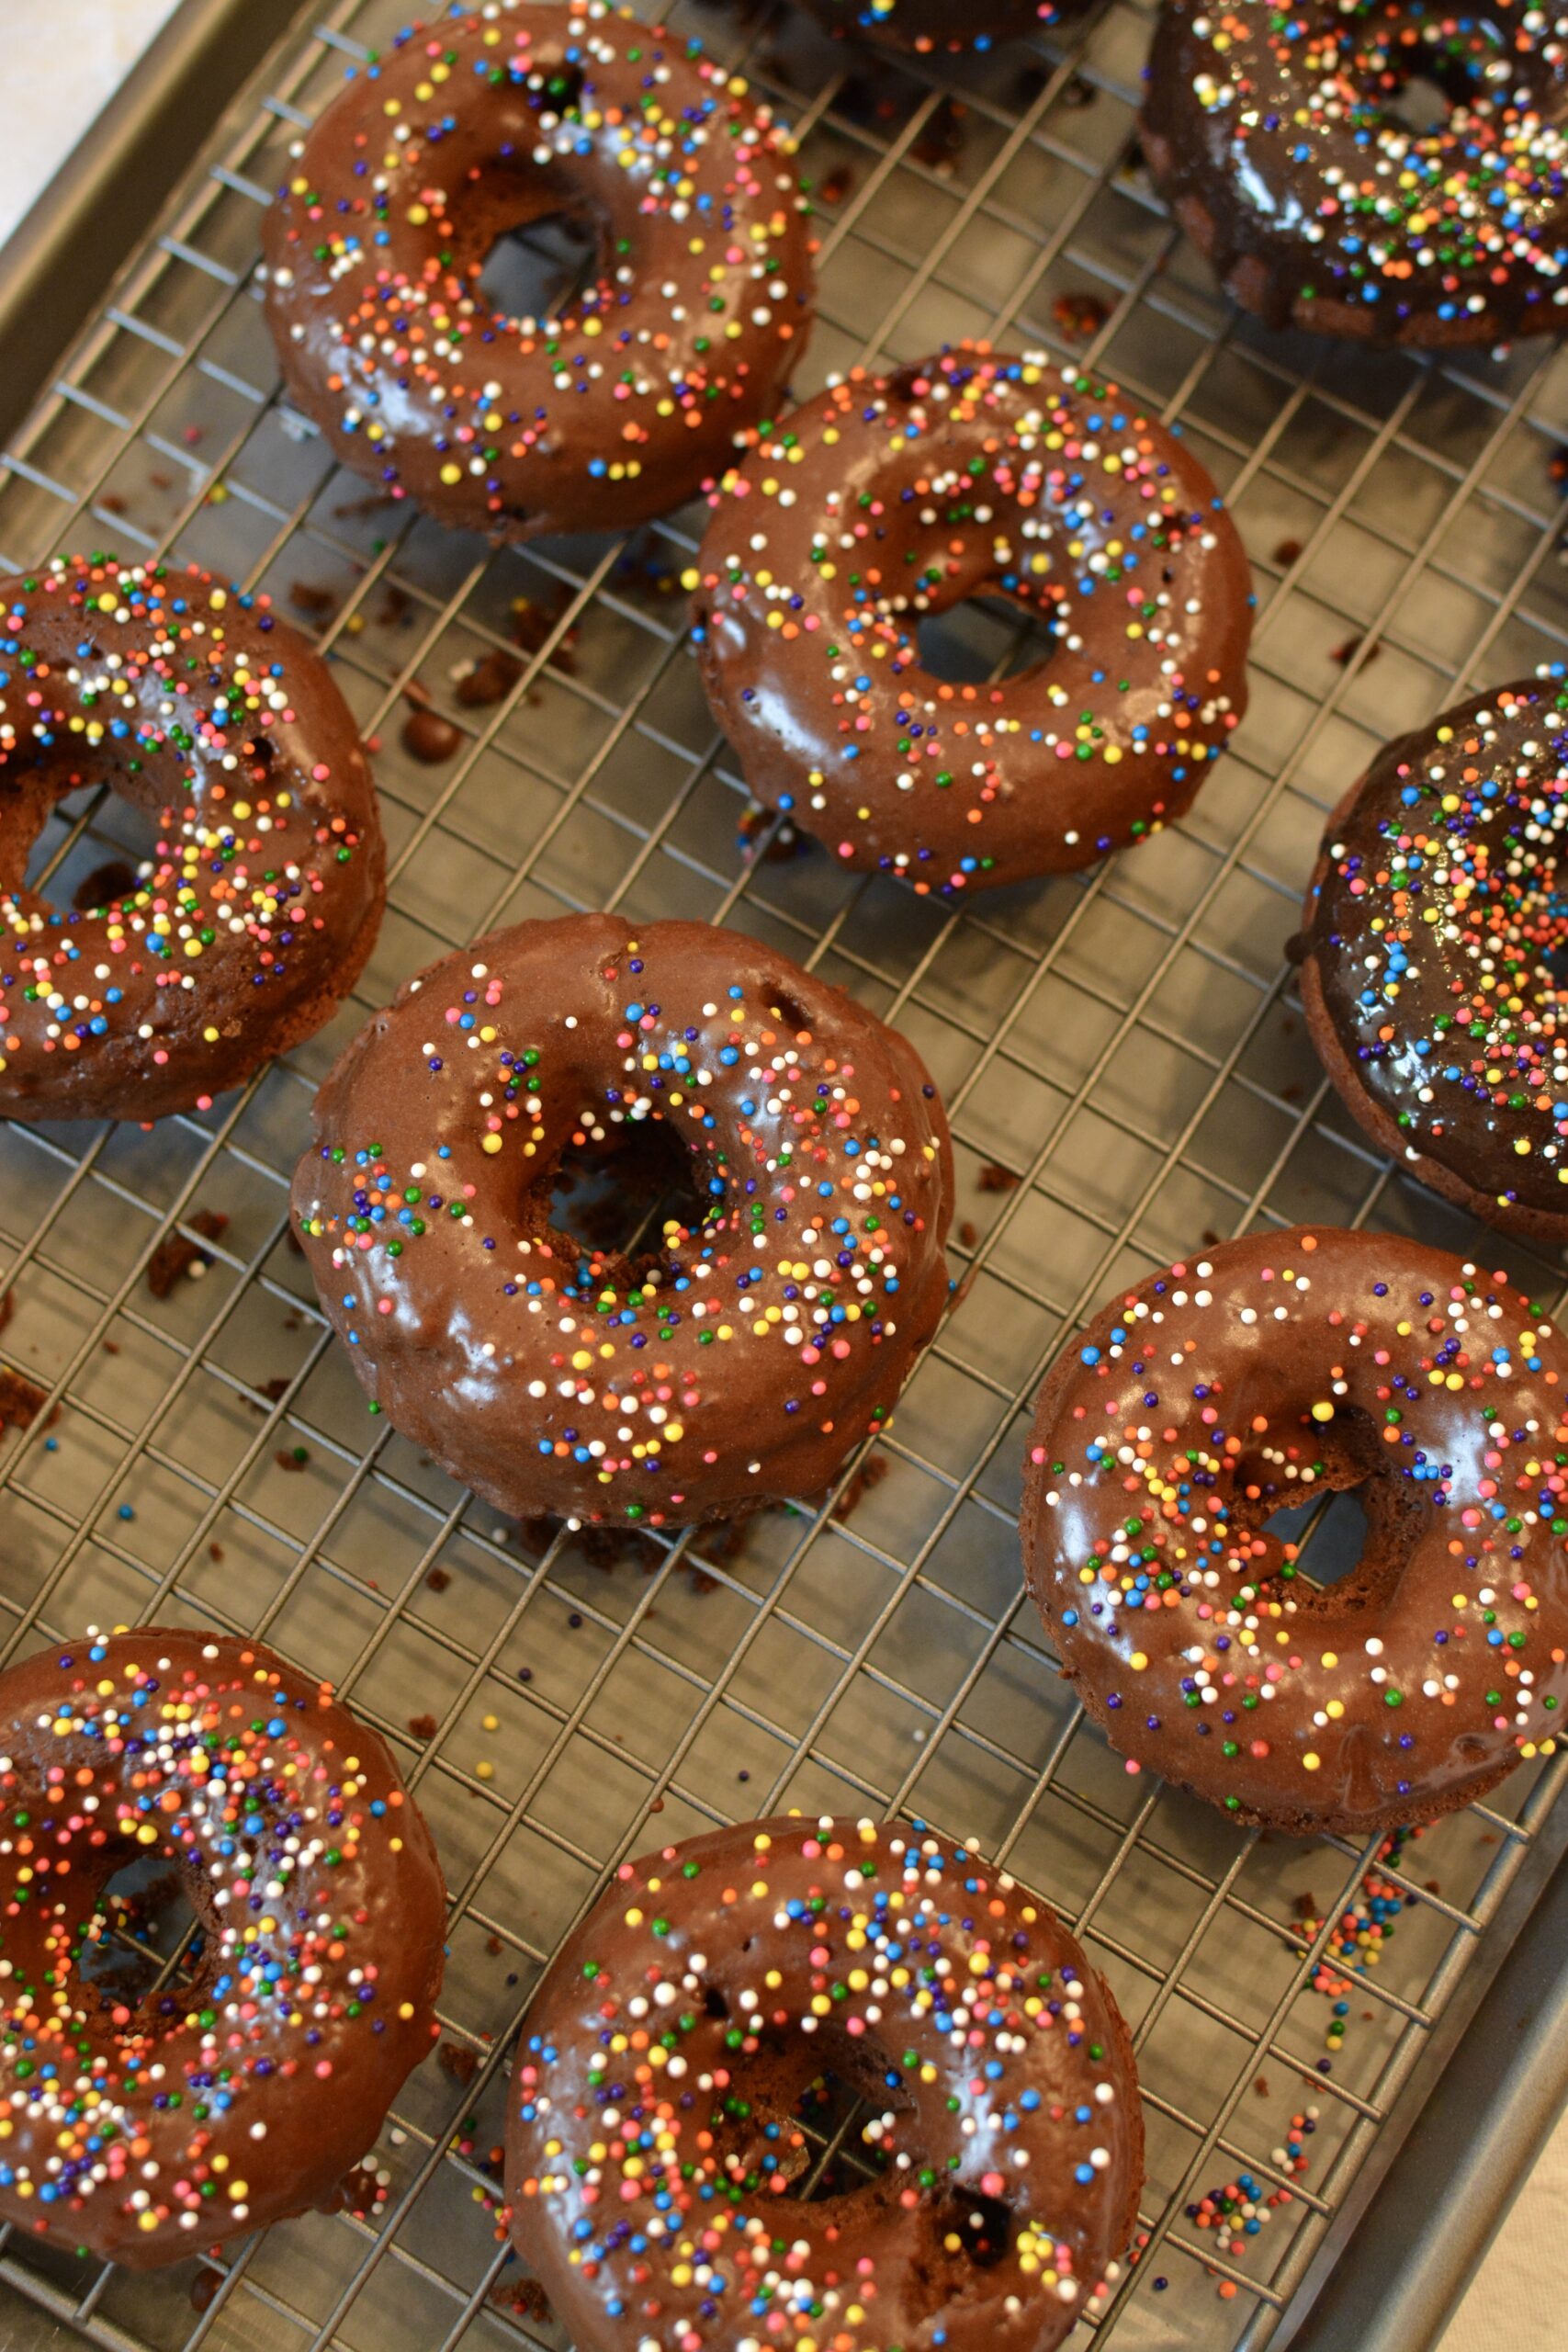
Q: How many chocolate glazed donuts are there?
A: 10